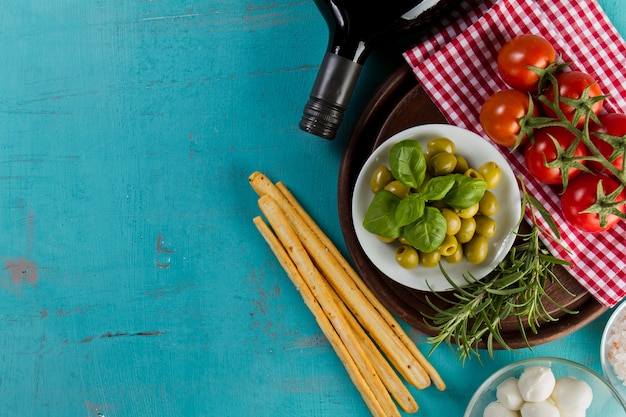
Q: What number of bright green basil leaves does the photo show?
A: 6